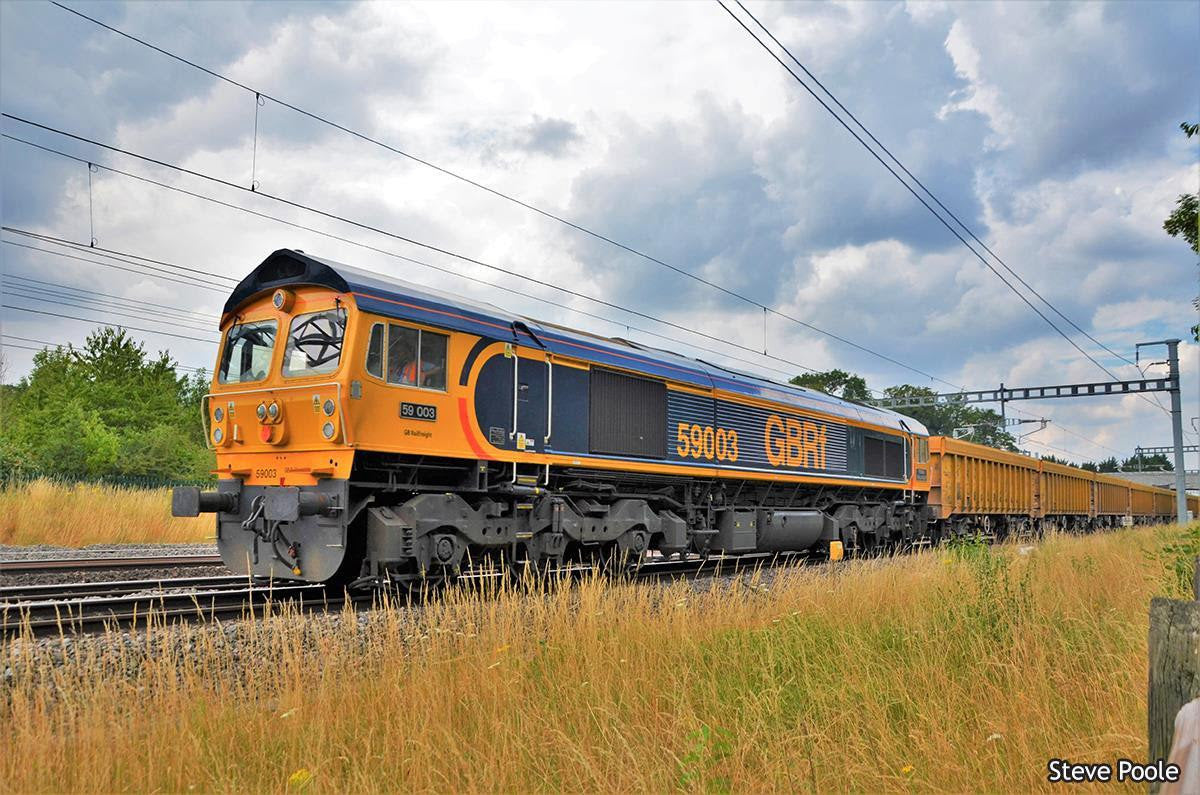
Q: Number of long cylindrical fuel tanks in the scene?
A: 1